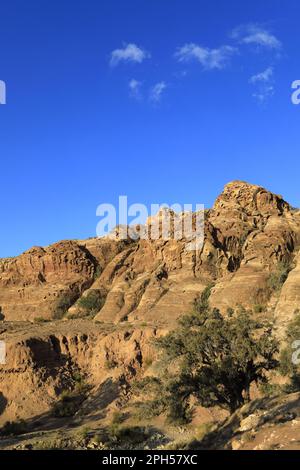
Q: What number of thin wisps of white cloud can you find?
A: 6